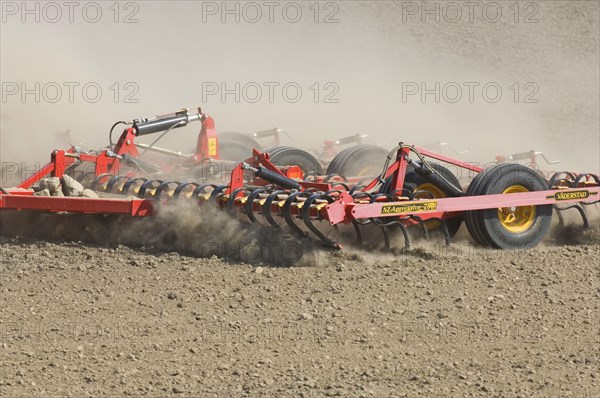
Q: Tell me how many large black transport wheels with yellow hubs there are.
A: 2